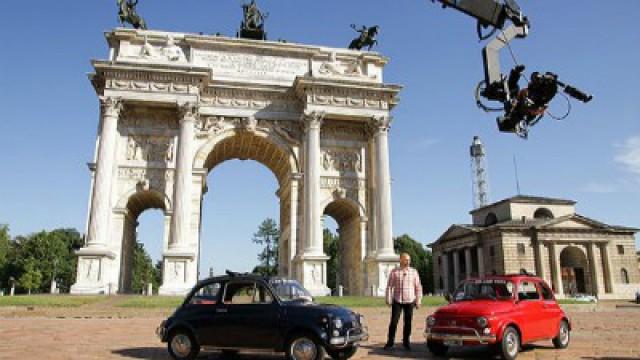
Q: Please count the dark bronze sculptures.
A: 3